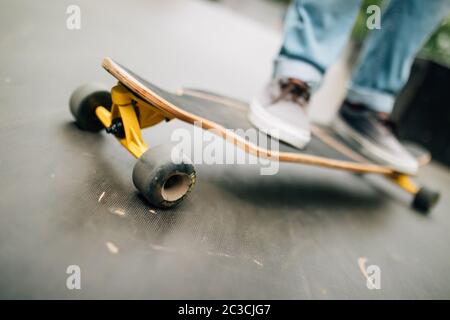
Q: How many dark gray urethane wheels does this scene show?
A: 3